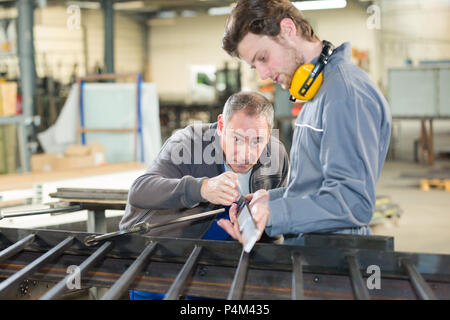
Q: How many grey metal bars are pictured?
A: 9